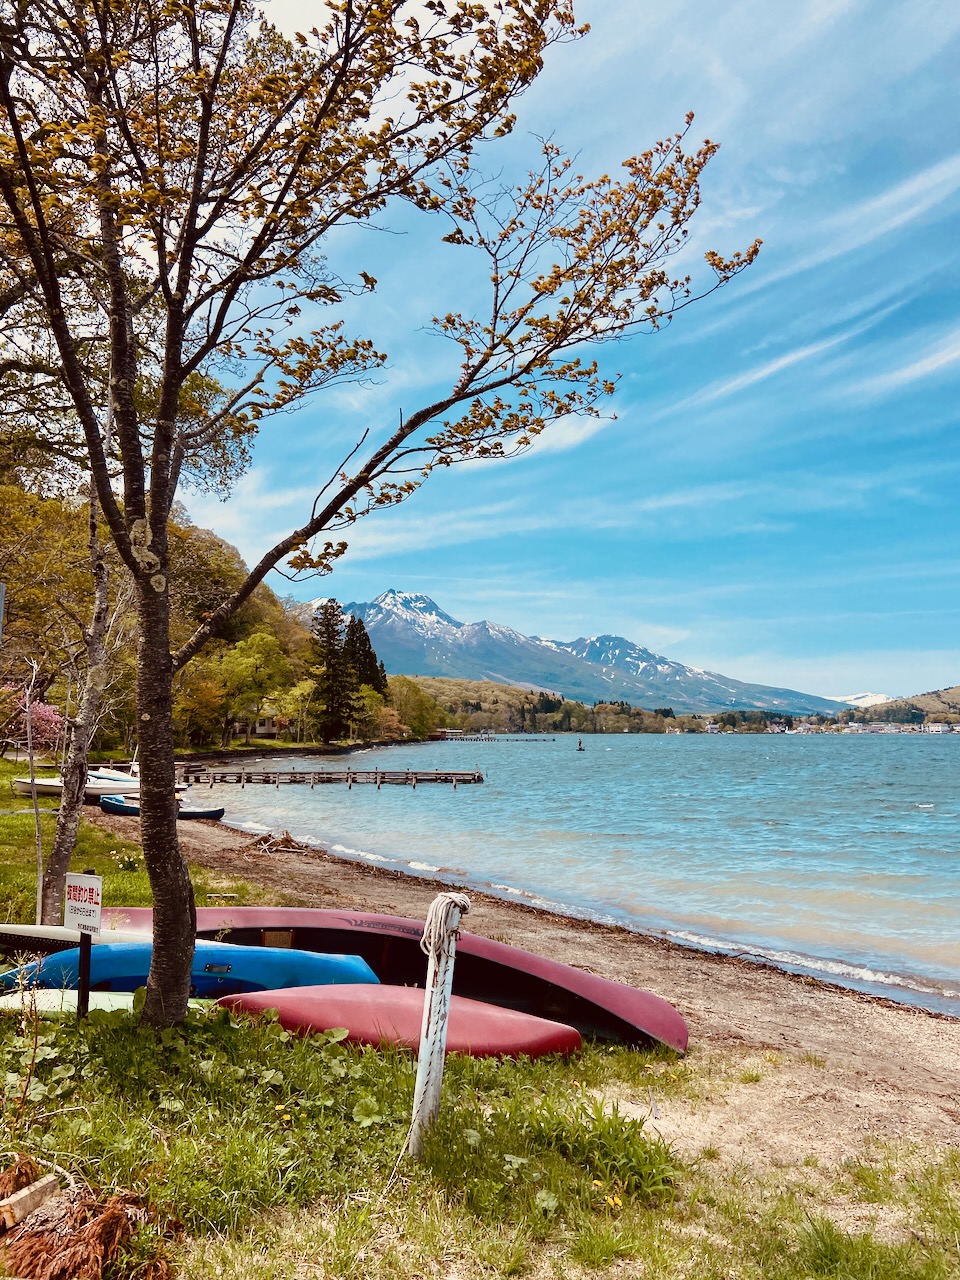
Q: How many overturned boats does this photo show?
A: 5